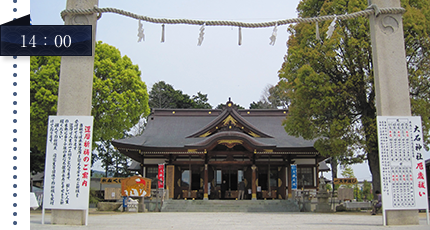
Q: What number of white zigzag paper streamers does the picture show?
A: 4